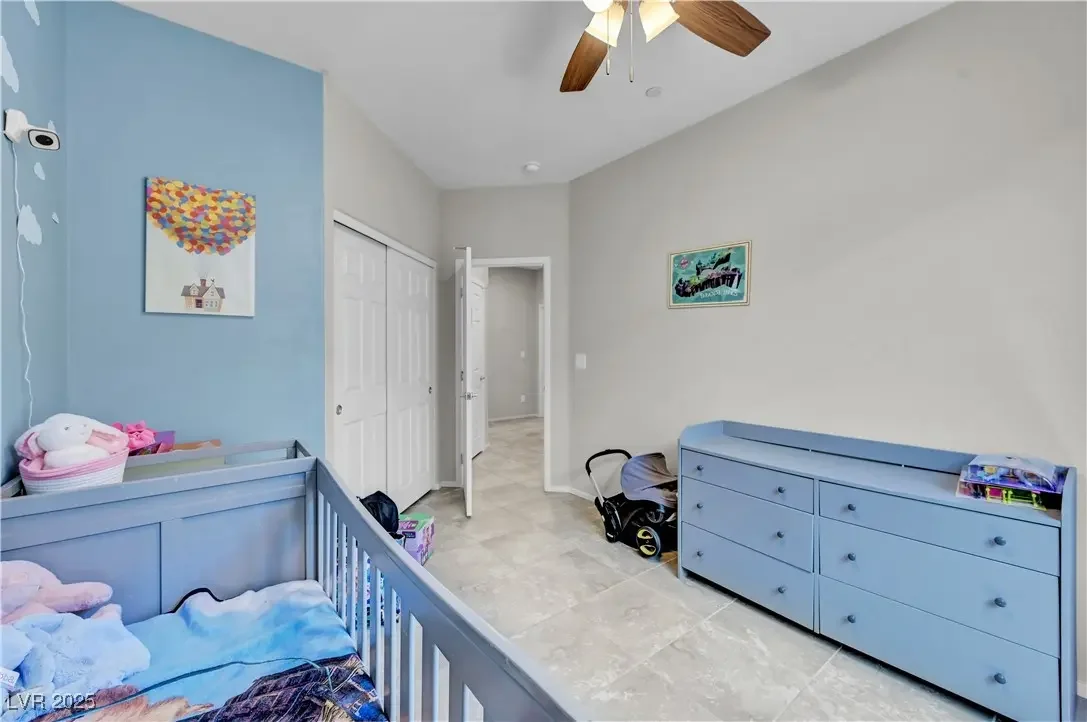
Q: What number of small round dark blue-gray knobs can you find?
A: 12